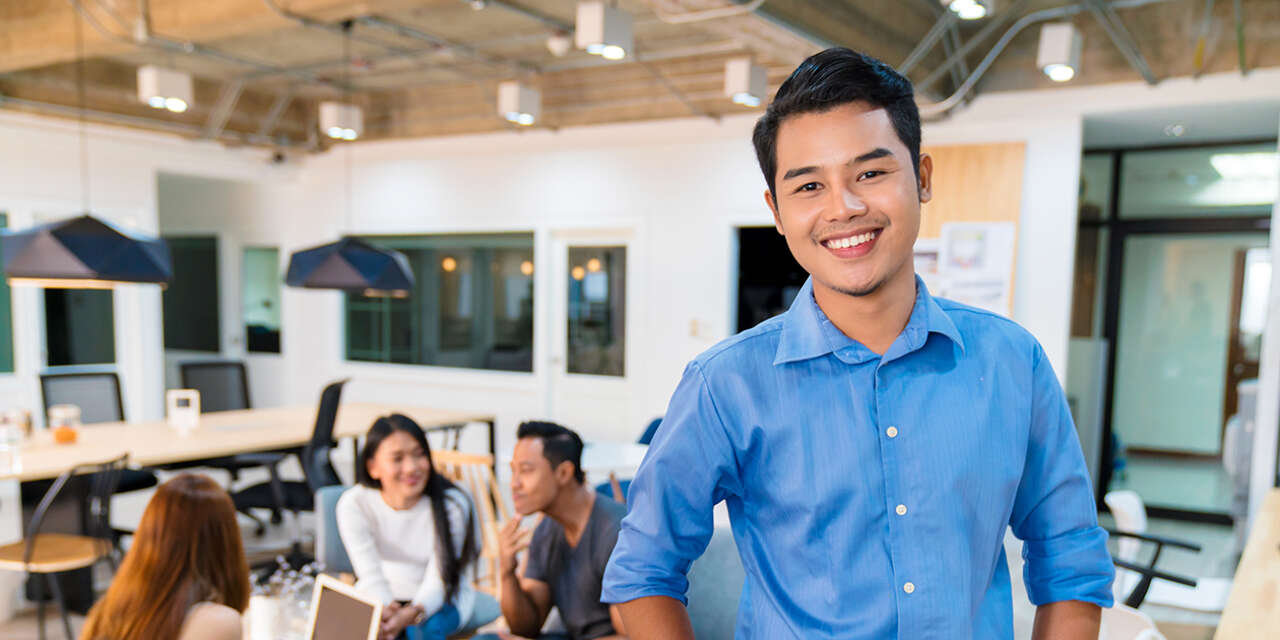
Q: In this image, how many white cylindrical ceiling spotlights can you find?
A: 7